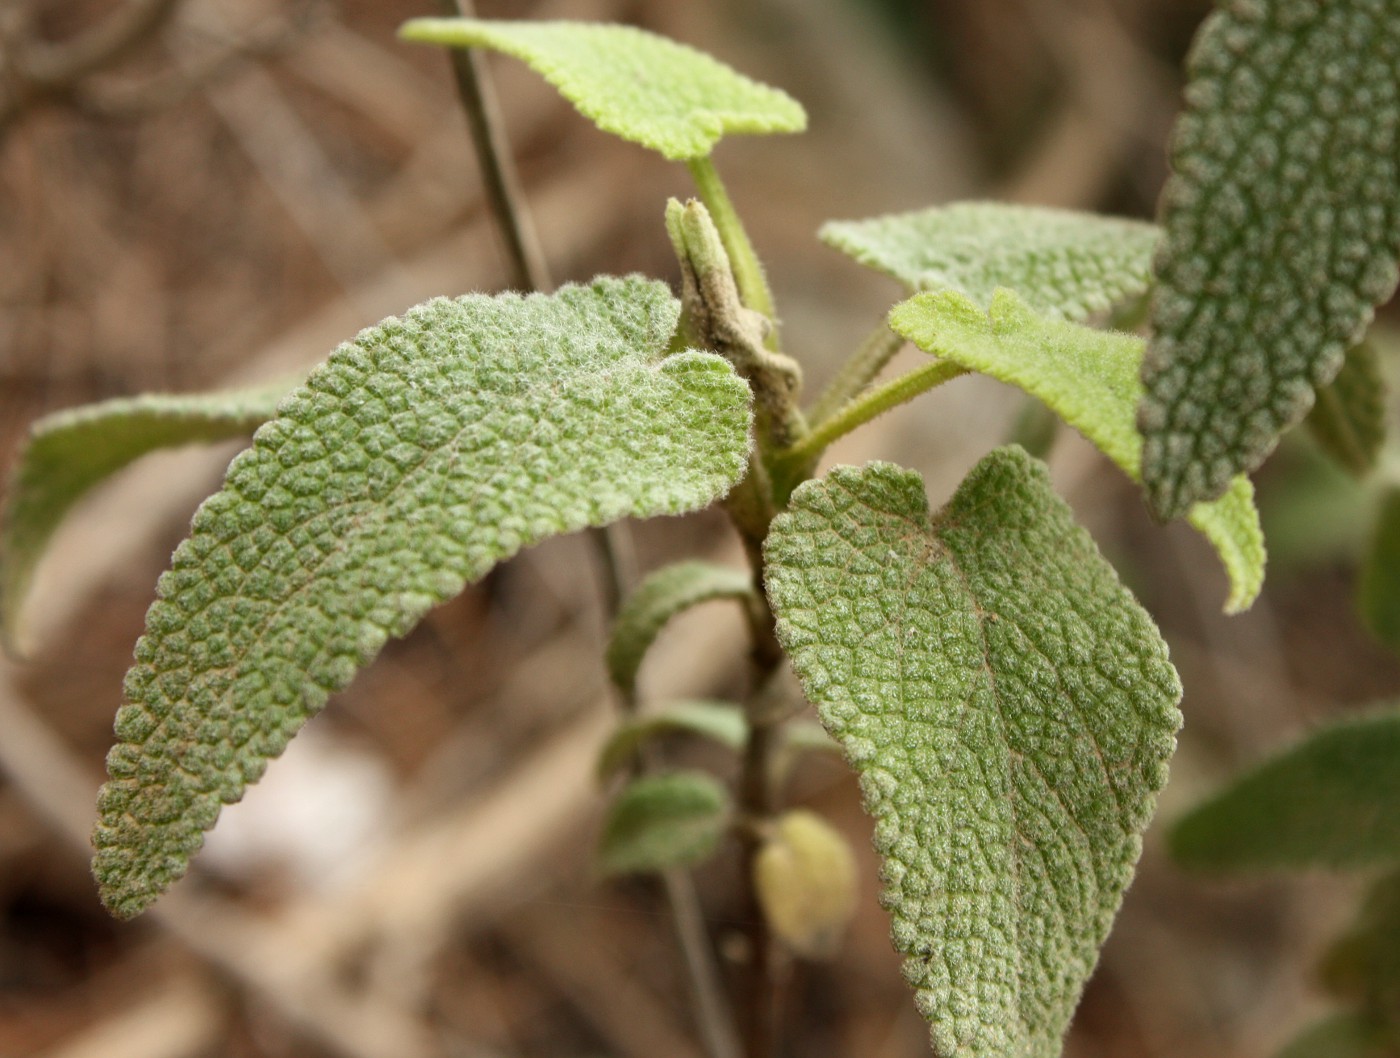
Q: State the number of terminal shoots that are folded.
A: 2